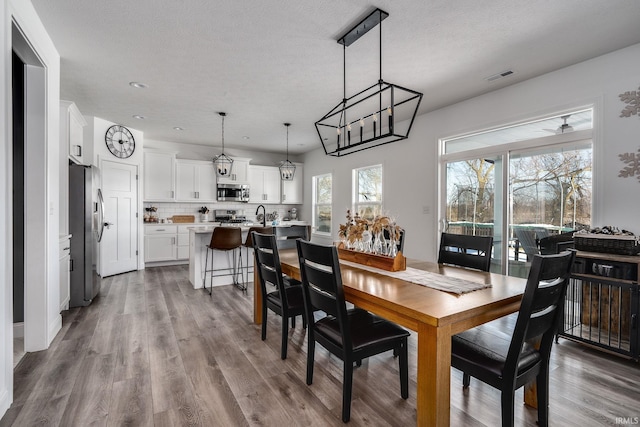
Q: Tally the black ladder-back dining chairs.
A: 6